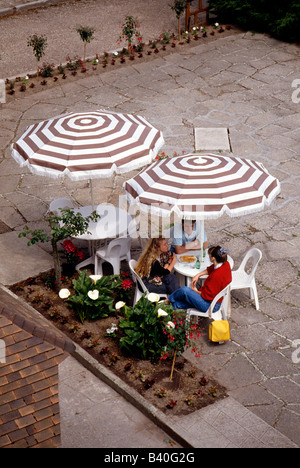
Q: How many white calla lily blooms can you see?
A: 7